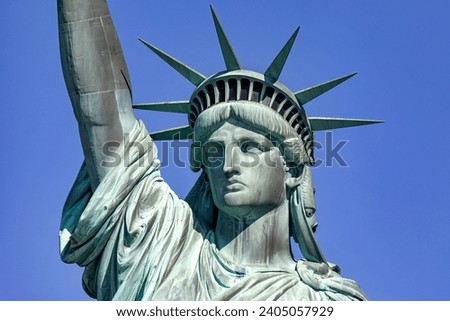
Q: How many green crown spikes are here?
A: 7